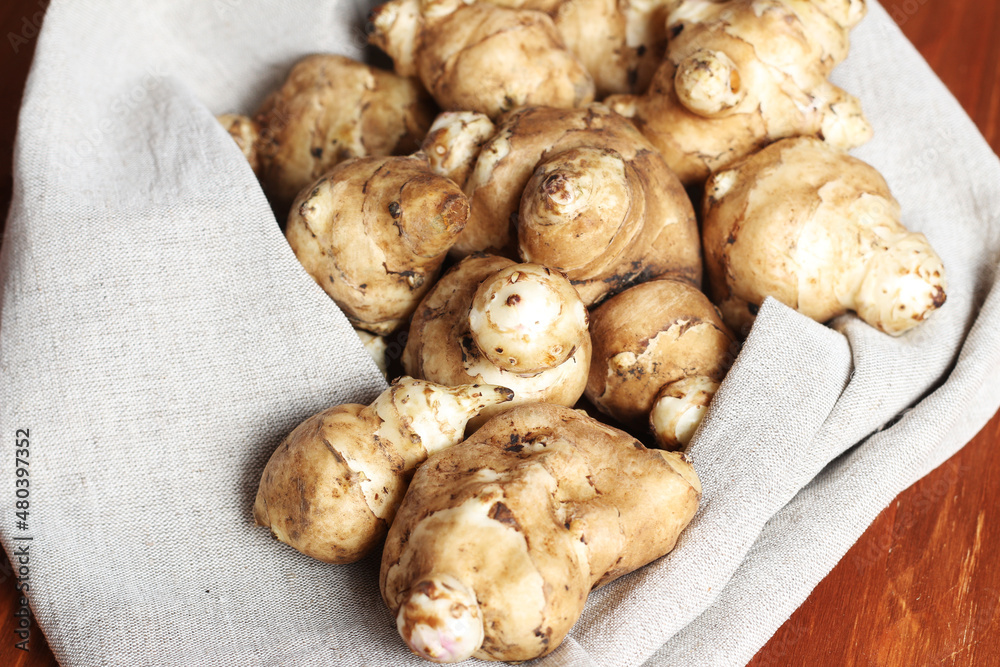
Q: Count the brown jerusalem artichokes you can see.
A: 11